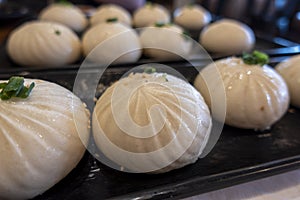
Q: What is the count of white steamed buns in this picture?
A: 12